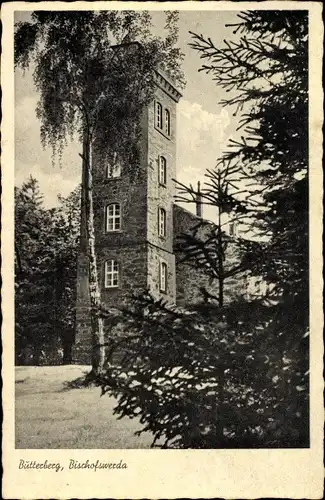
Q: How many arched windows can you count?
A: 8